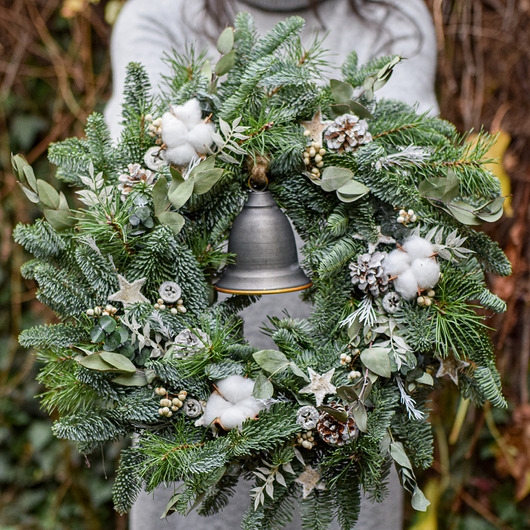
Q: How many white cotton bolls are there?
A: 3